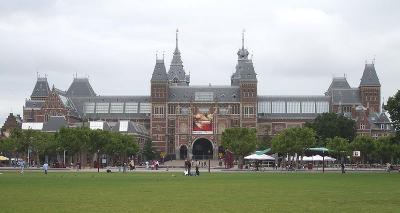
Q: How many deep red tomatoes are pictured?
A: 0